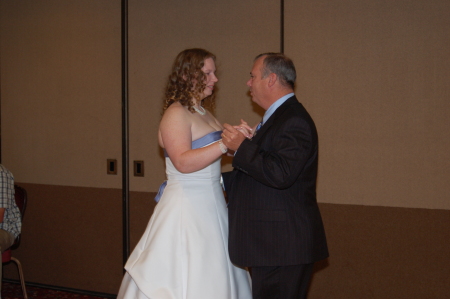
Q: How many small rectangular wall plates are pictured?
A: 2